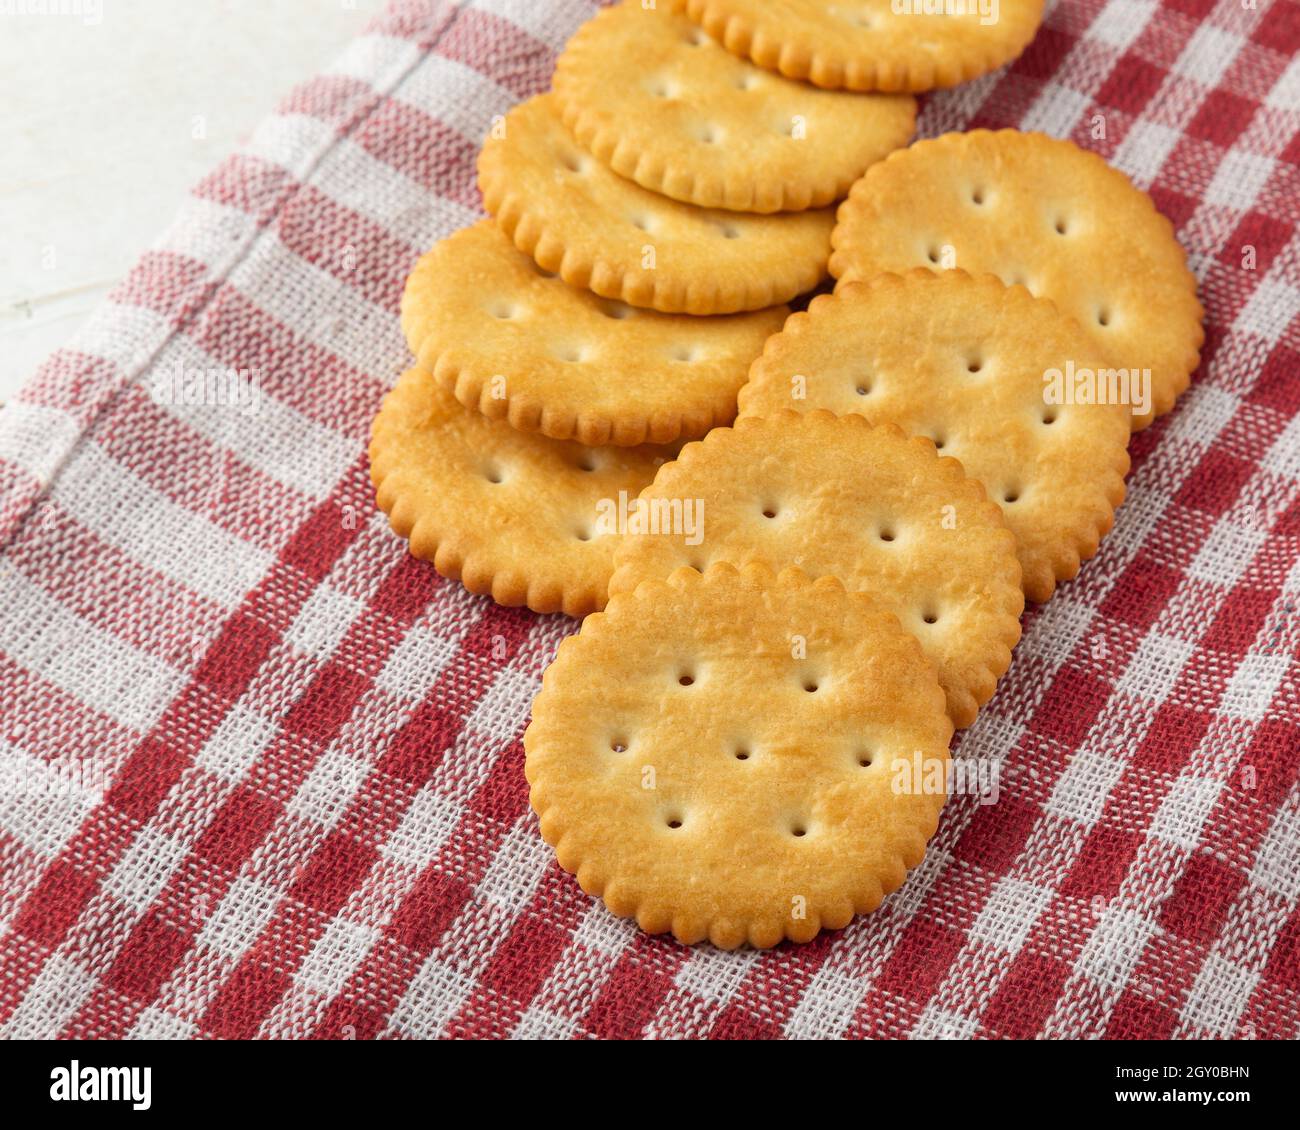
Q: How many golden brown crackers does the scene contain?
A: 9